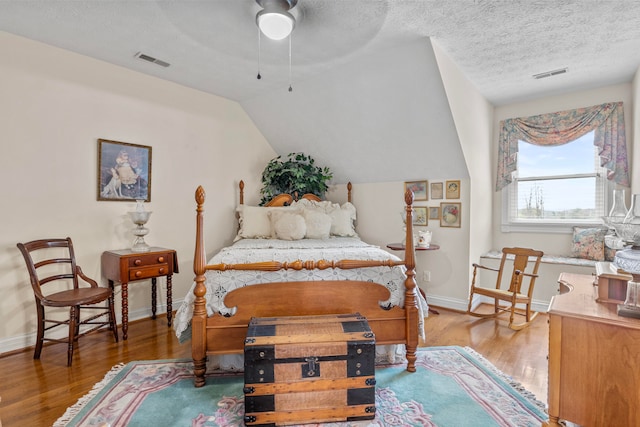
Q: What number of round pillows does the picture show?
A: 1